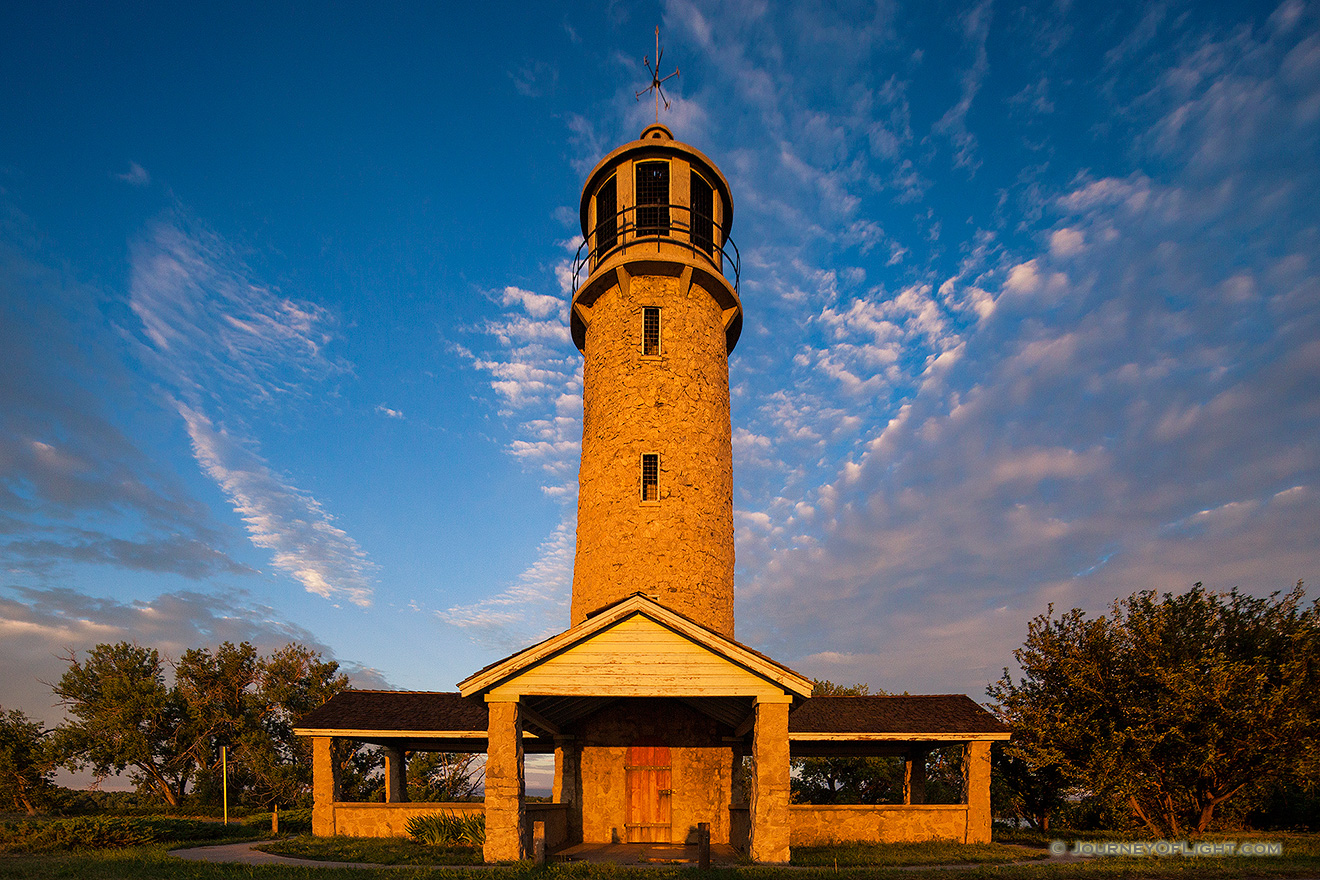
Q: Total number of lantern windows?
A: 3